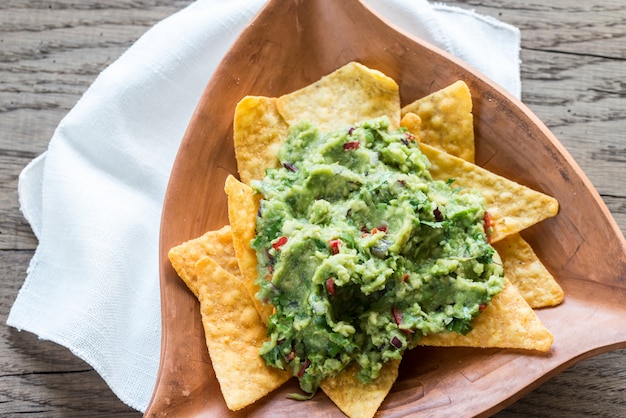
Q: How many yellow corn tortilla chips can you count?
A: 10